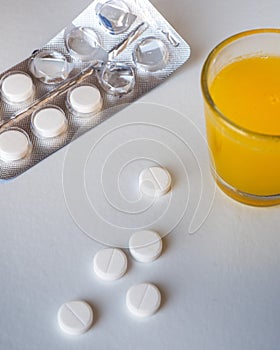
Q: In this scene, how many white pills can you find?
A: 9